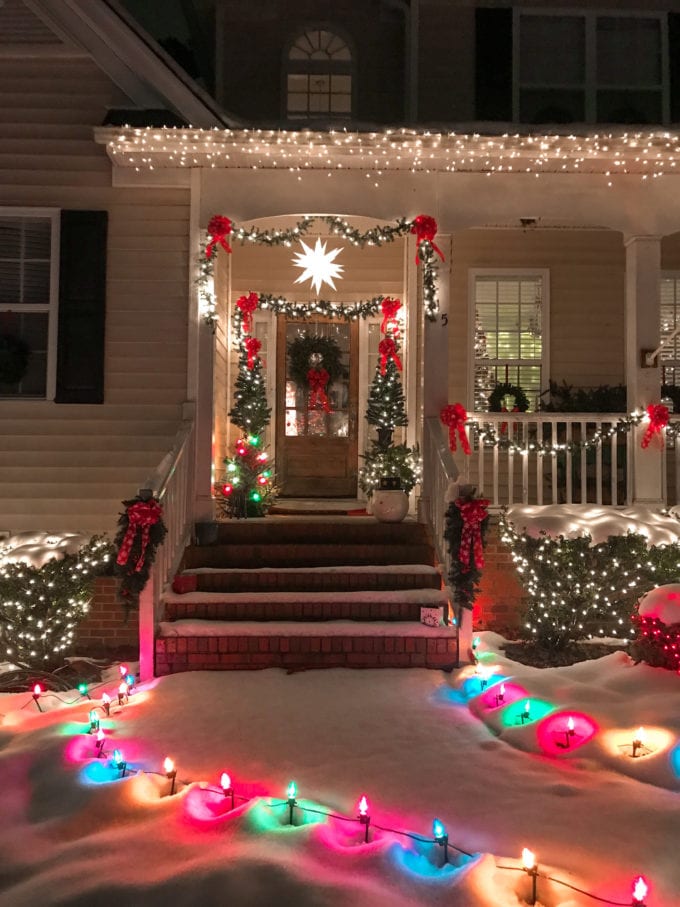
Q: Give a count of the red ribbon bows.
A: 11